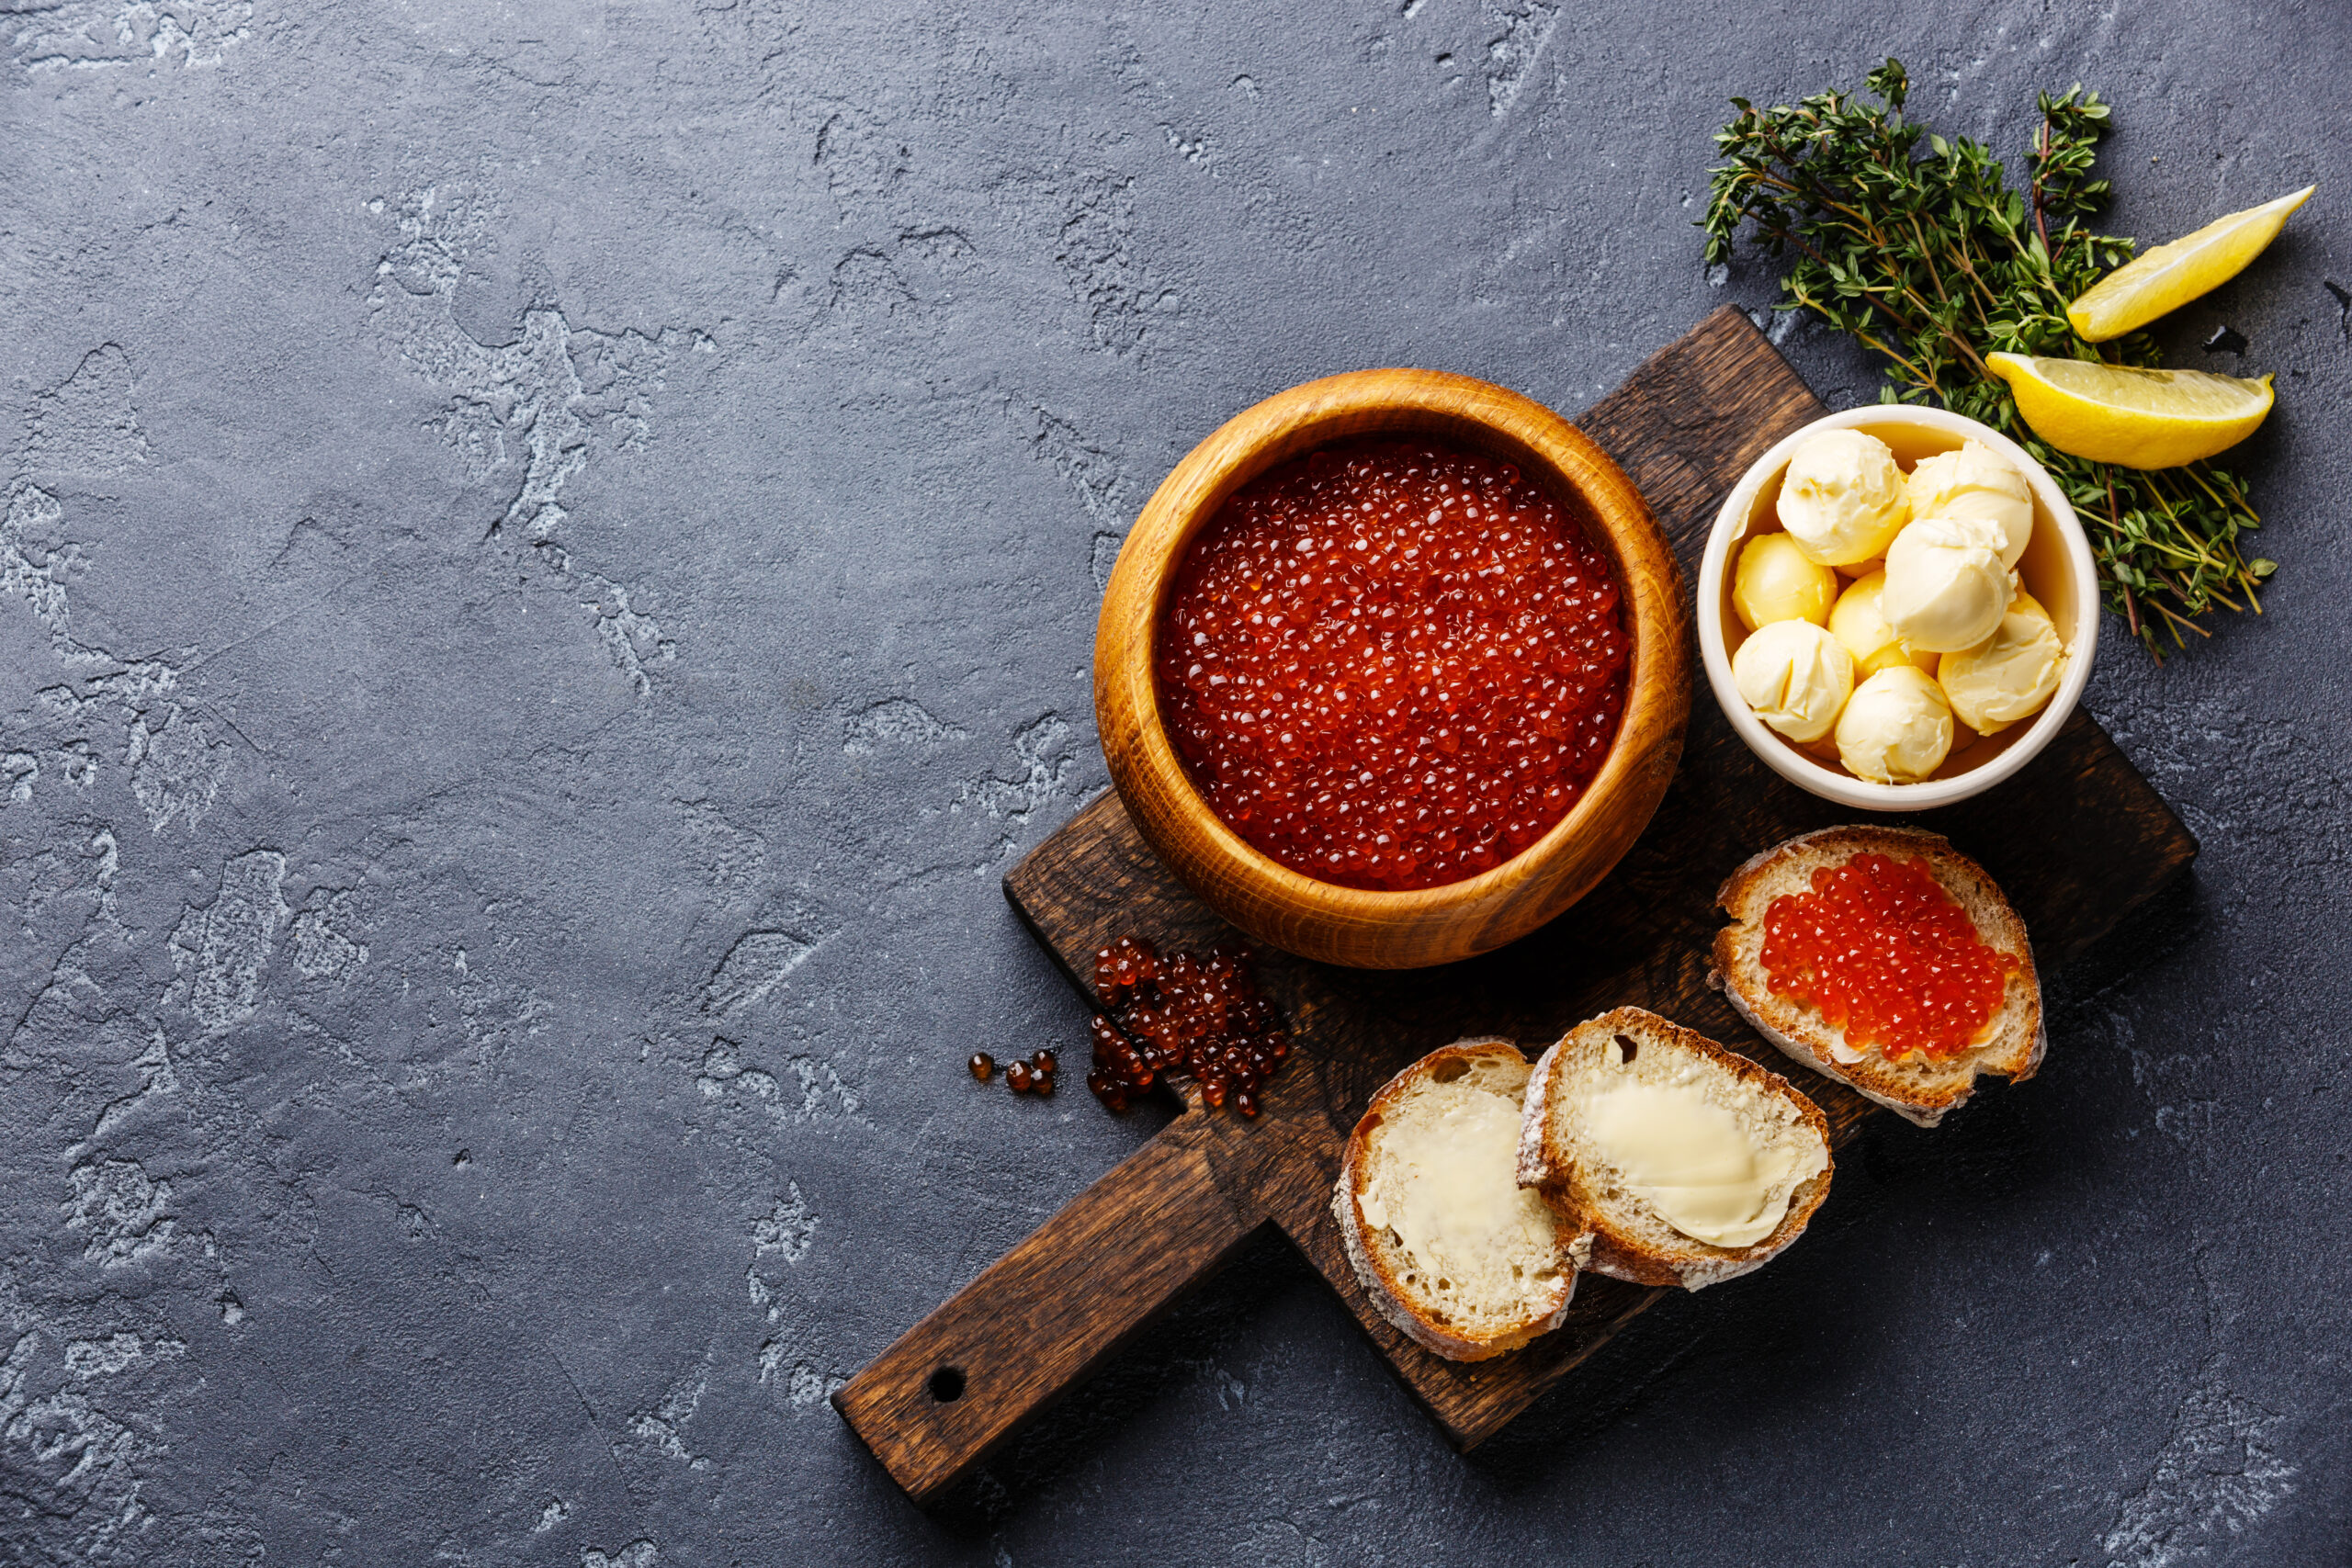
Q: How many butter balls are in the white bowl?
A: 8